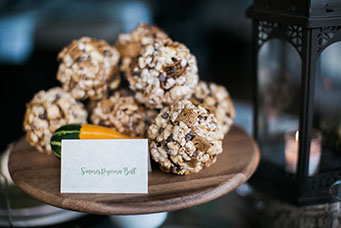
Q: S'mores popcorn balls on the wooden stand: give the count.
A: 7